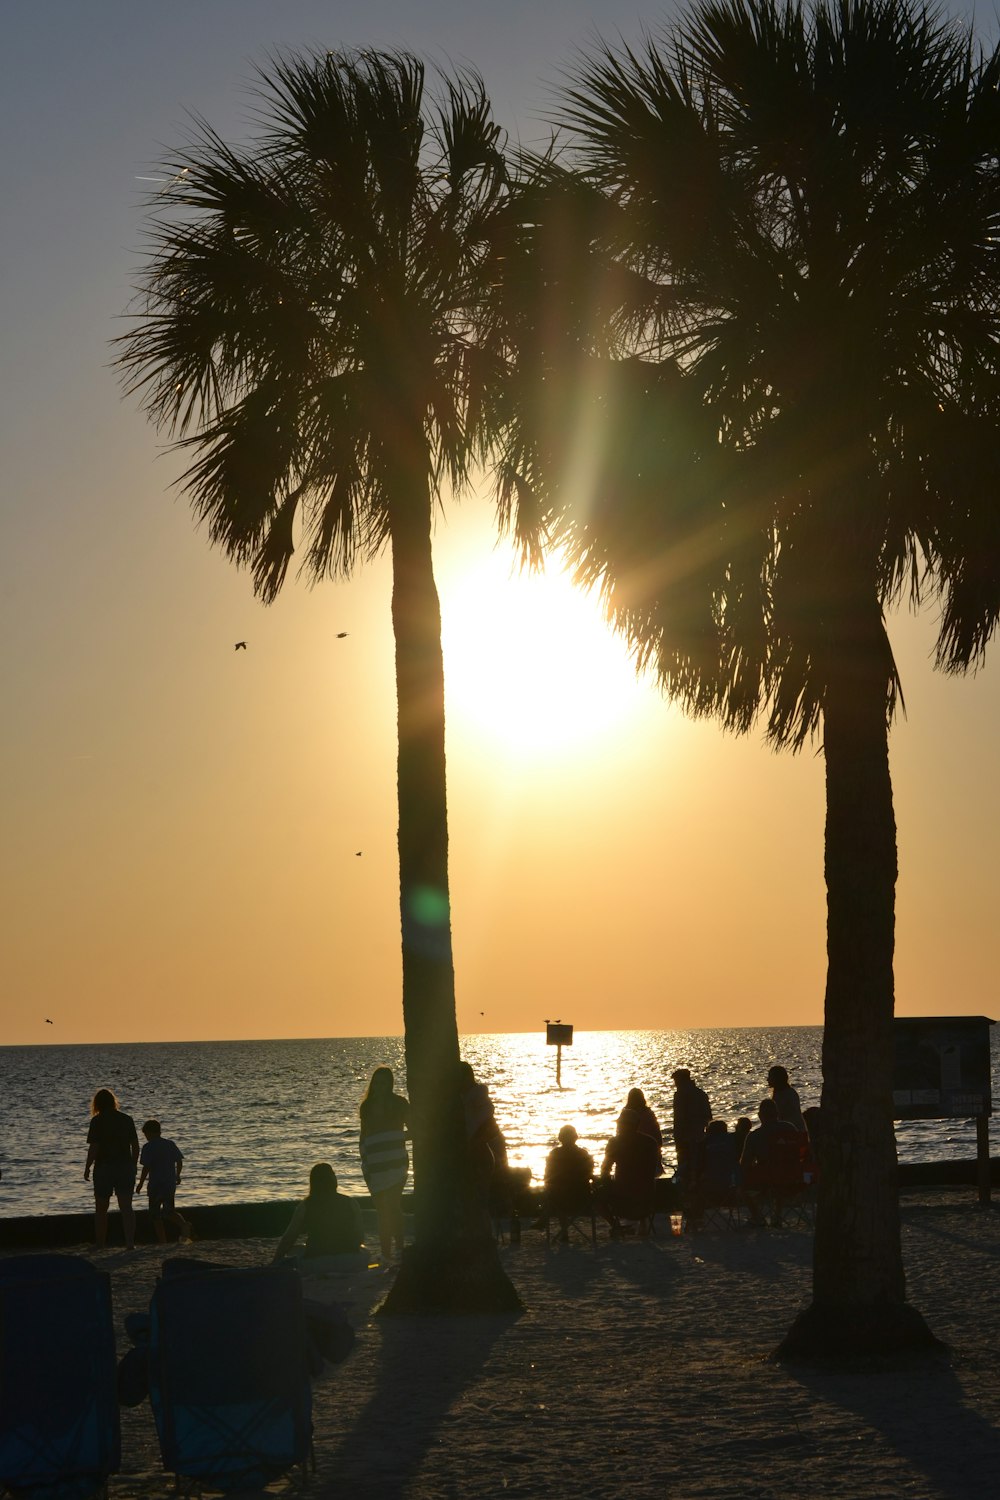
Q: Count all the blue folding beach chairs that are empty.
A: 2